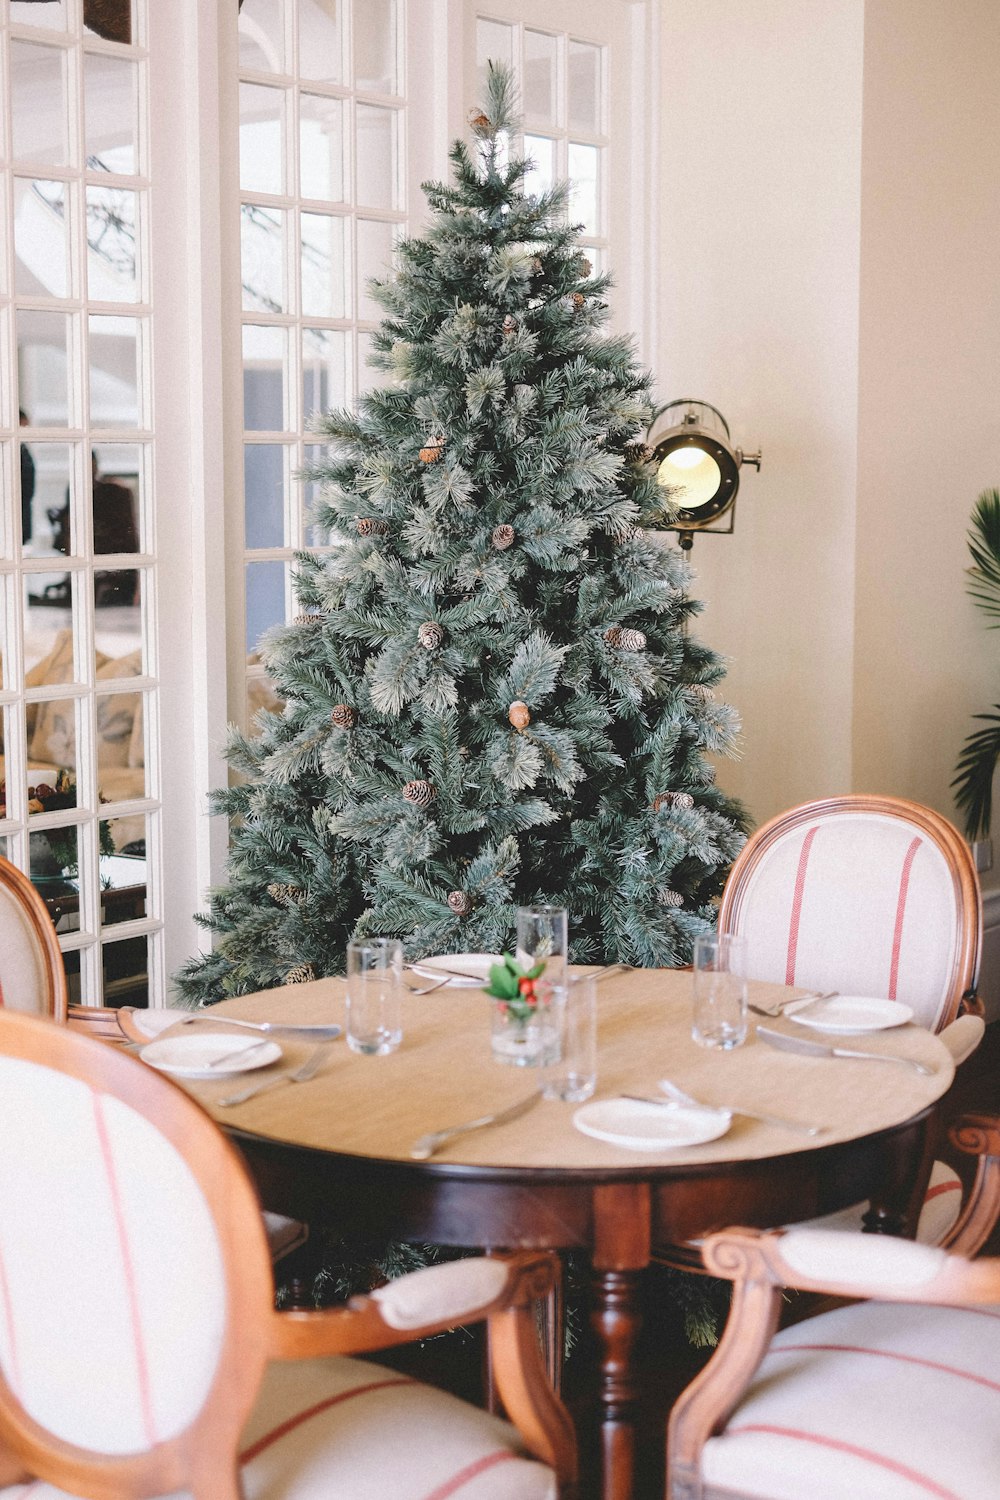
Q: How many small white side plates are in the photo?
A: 4